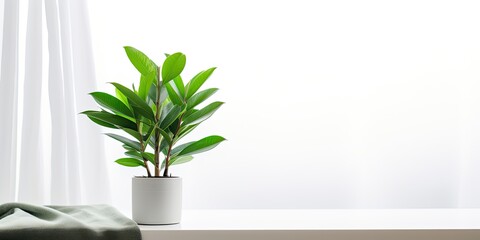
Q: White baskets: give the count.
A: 1